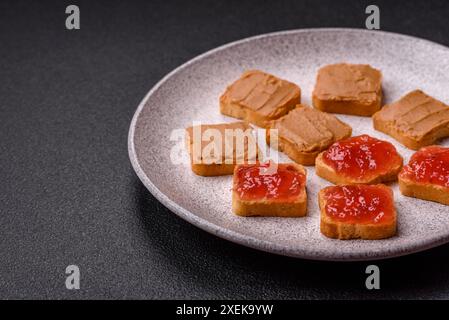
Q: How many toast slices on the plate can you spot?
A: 9